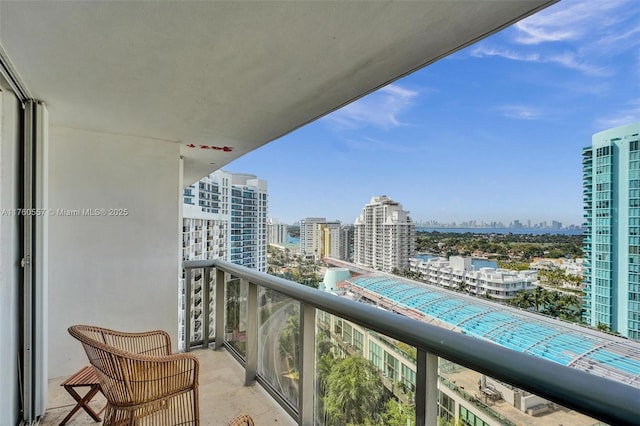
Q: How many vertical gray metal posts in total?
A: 6